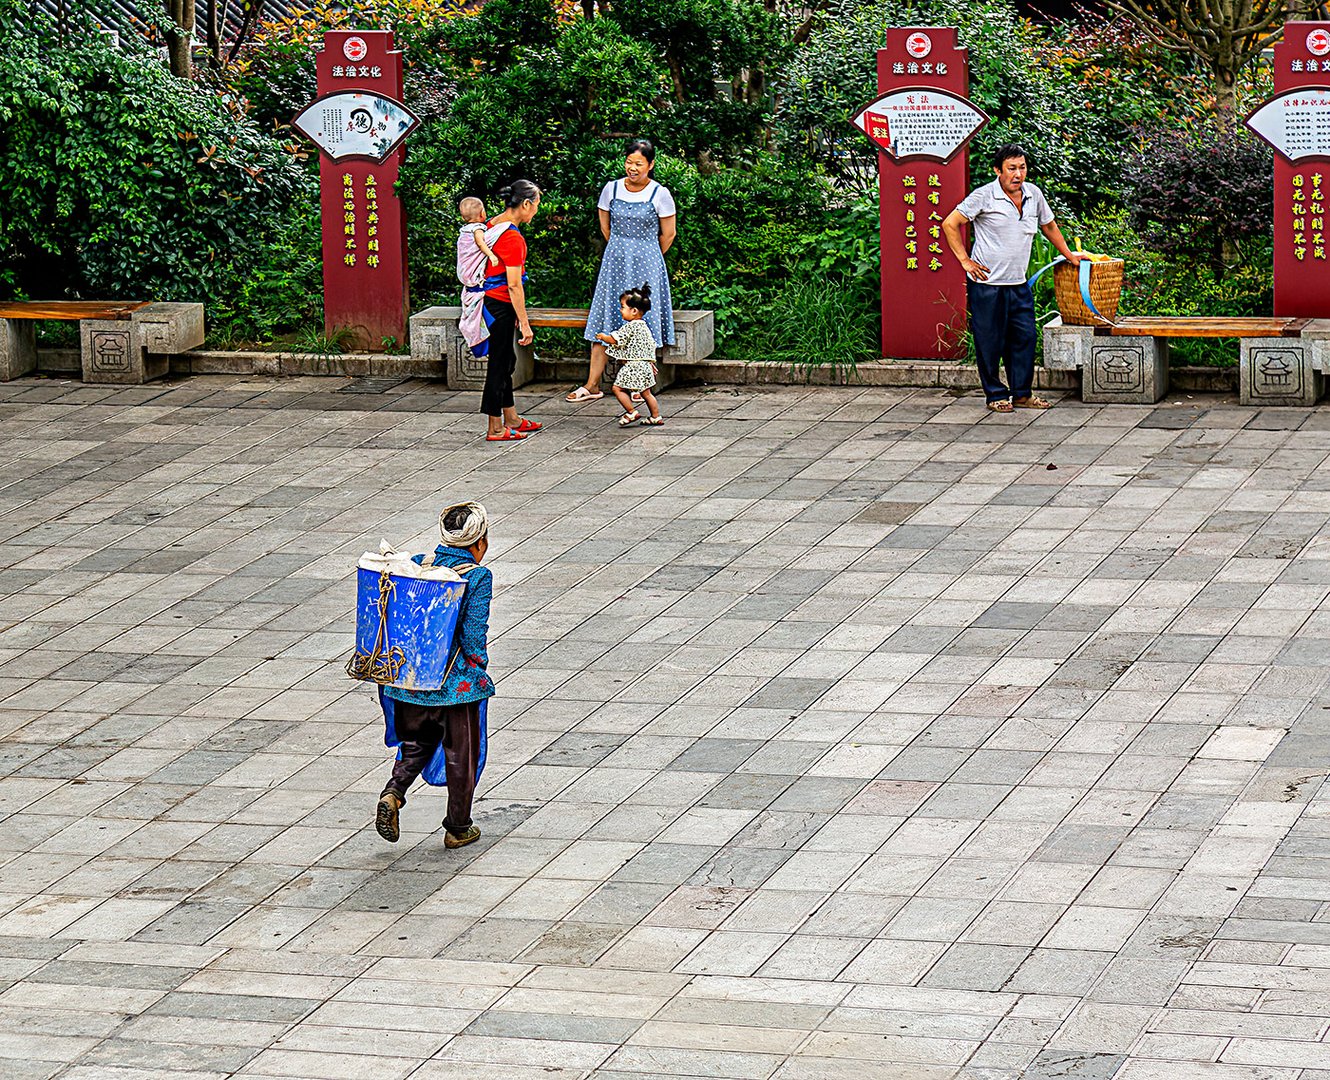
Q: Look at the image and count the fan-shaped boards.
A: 3